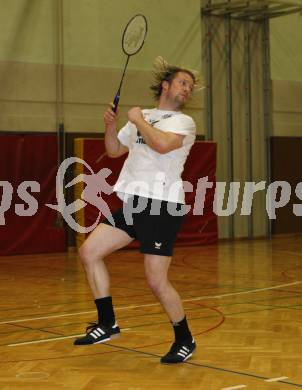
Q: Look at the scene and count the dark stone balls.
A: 0